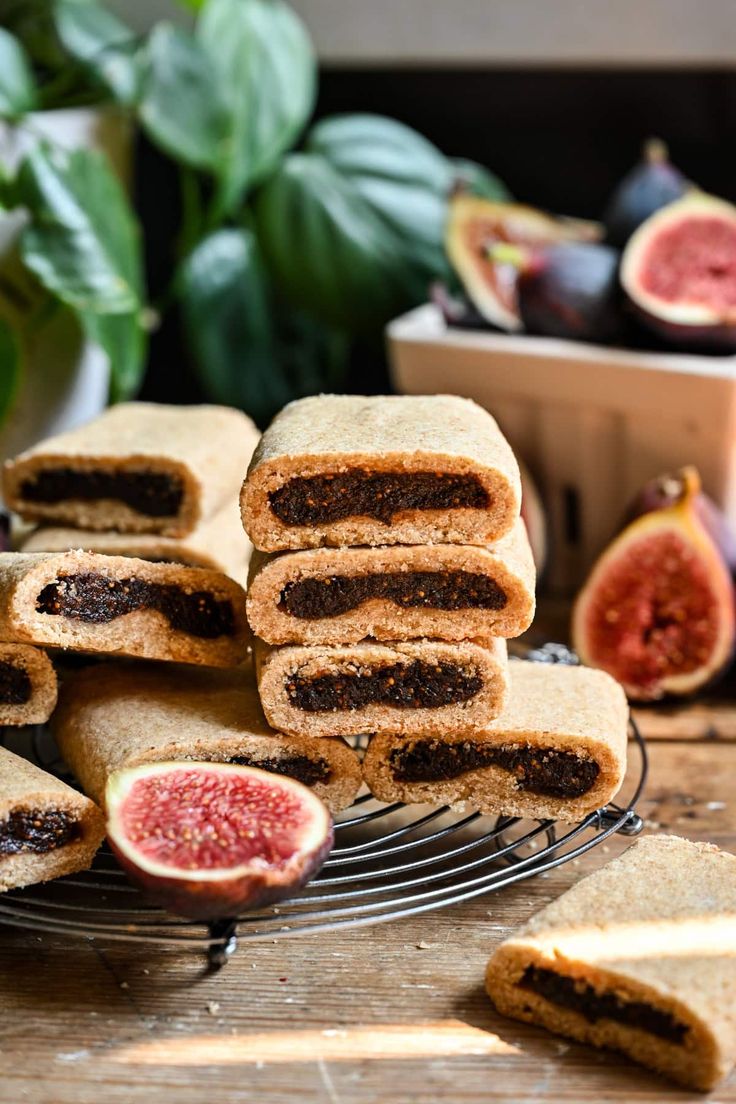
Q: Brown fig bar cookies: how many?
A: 11